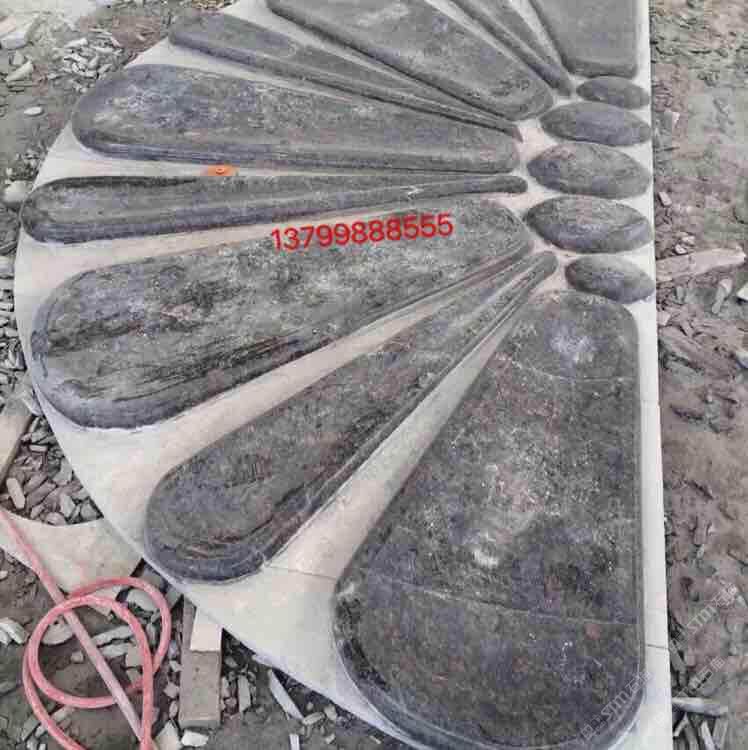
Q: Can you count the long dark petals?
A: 9